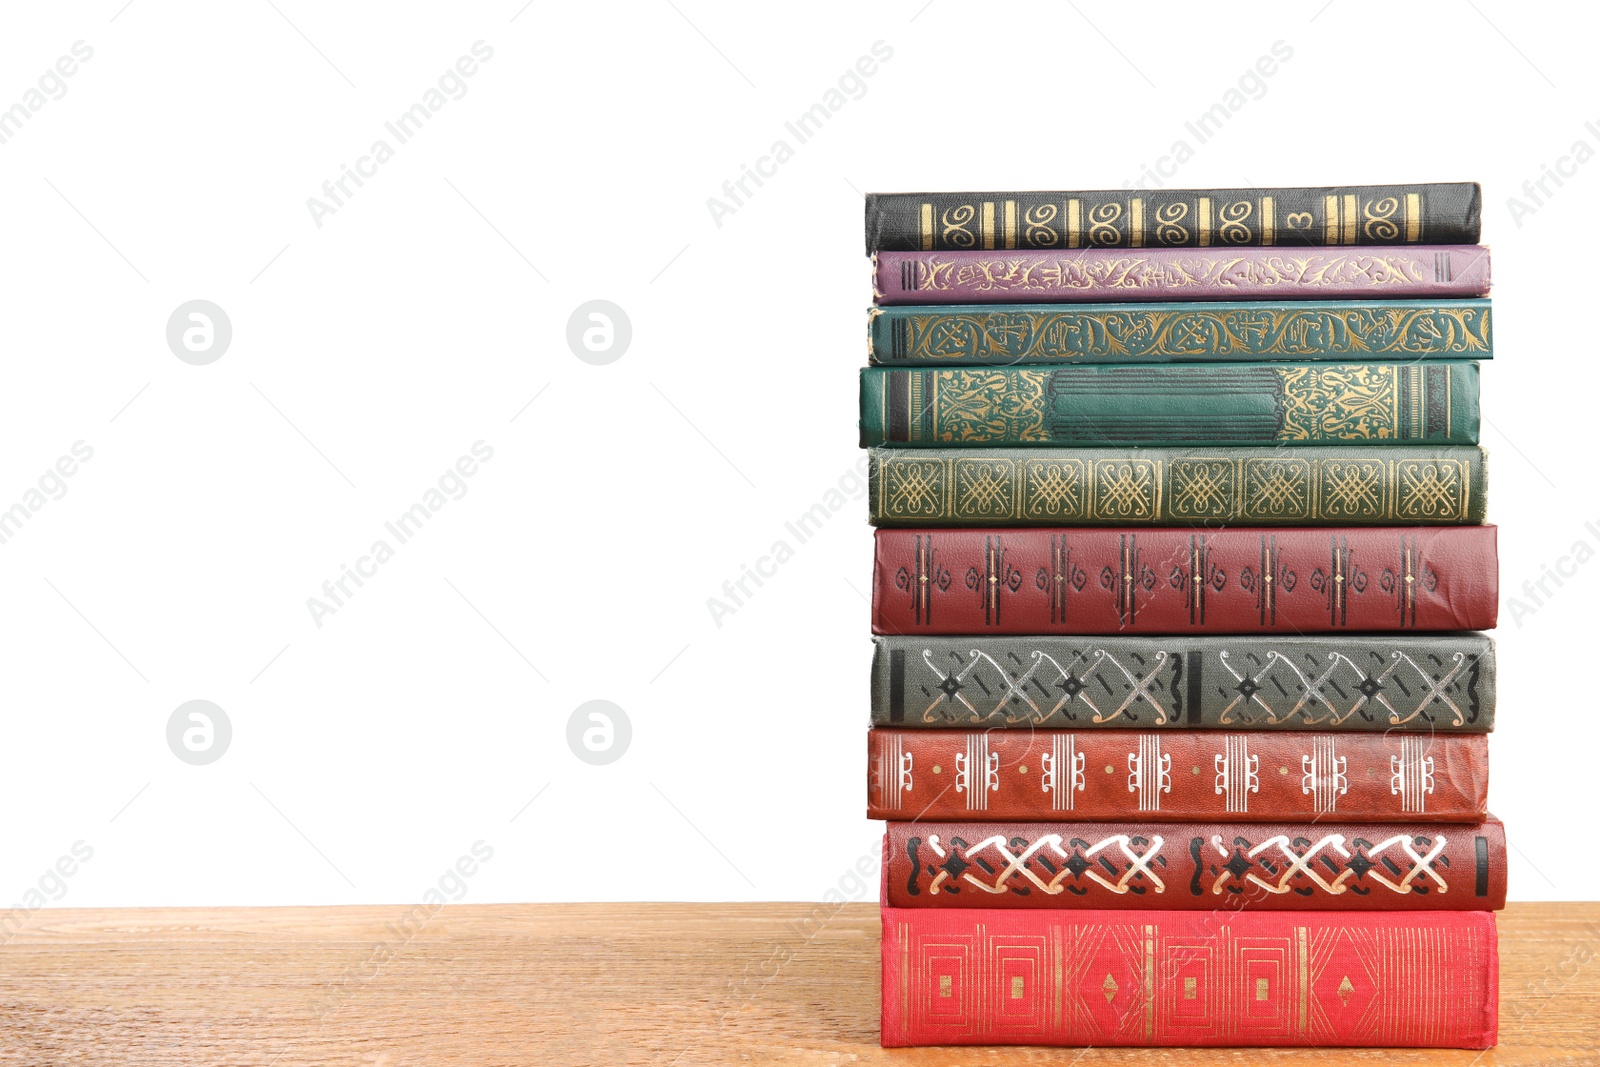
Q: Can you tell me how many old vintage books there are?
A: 10